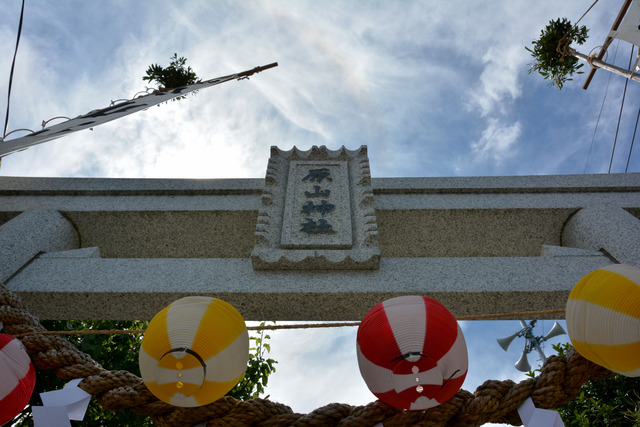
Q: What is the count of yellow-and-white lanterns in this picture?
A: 2